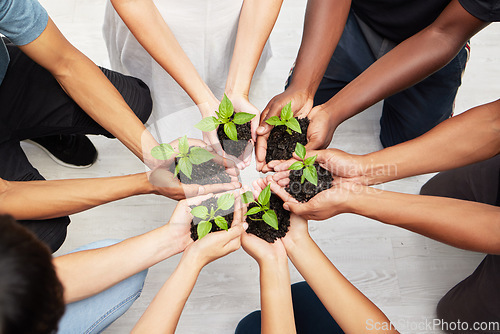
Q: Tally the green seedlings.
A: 6